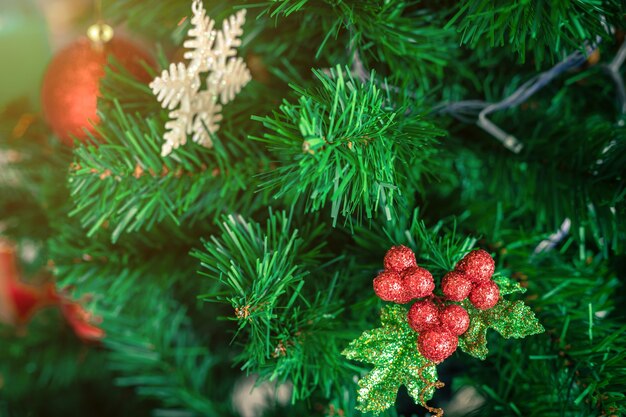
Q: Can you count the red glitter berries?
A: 9